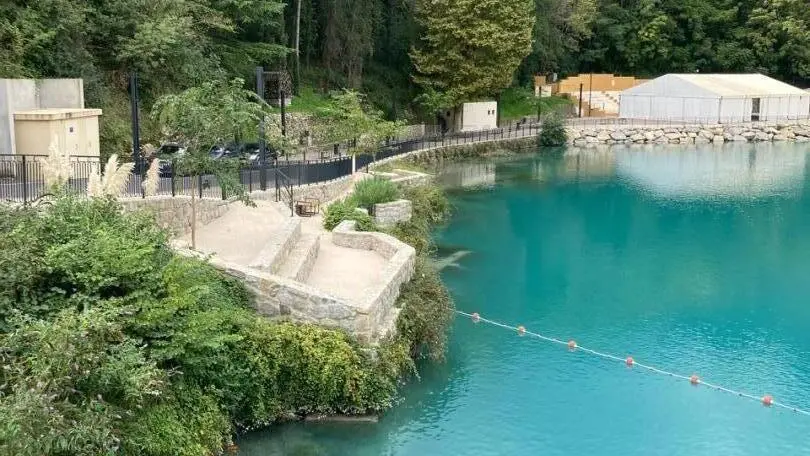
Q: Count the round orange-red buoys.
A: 6